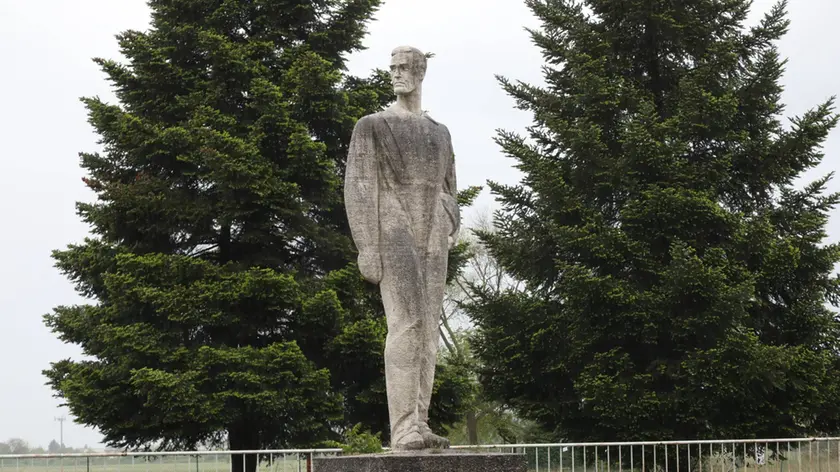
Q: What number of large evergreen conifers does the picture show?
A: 2